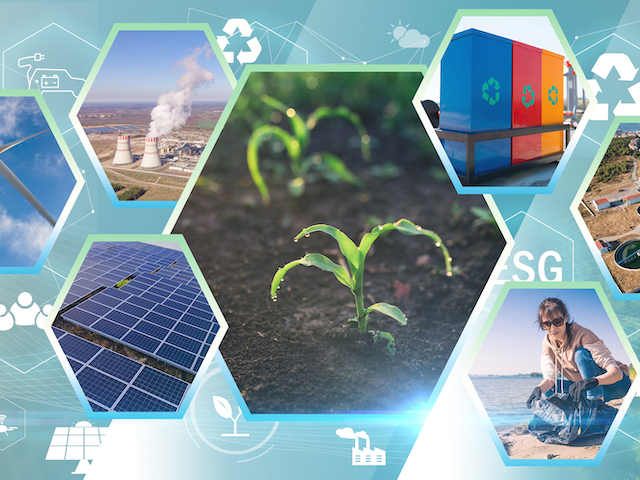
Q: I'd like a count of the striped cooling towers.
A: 2